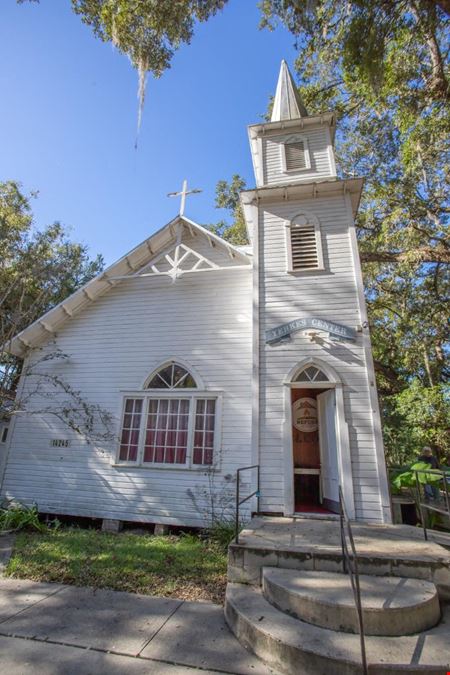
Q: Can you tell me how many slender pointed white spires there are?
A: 1